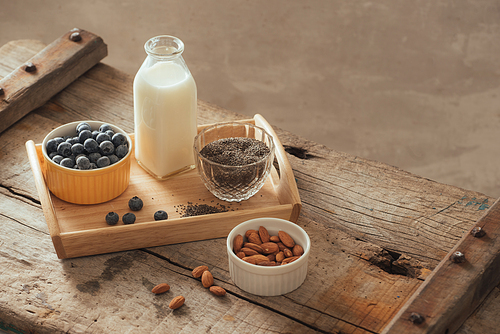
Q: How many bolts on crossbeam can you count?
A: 6